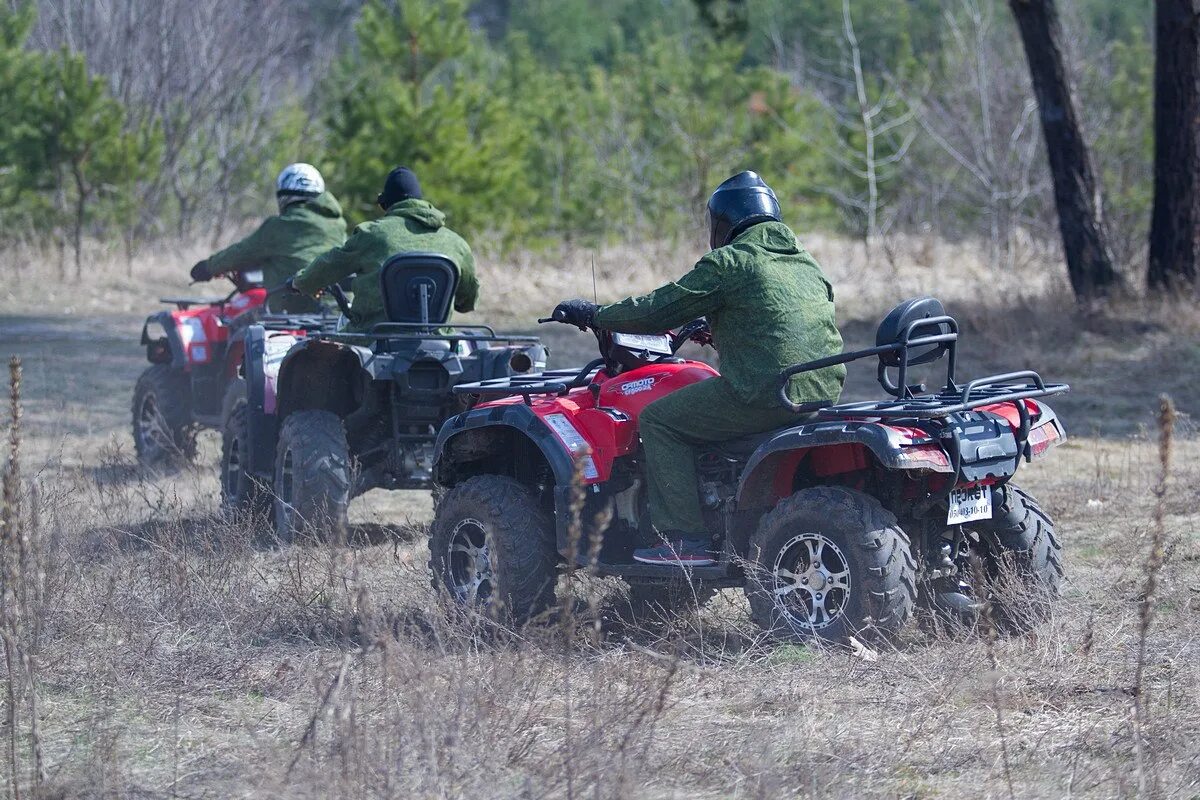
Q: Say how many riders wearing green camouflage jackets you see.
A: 3